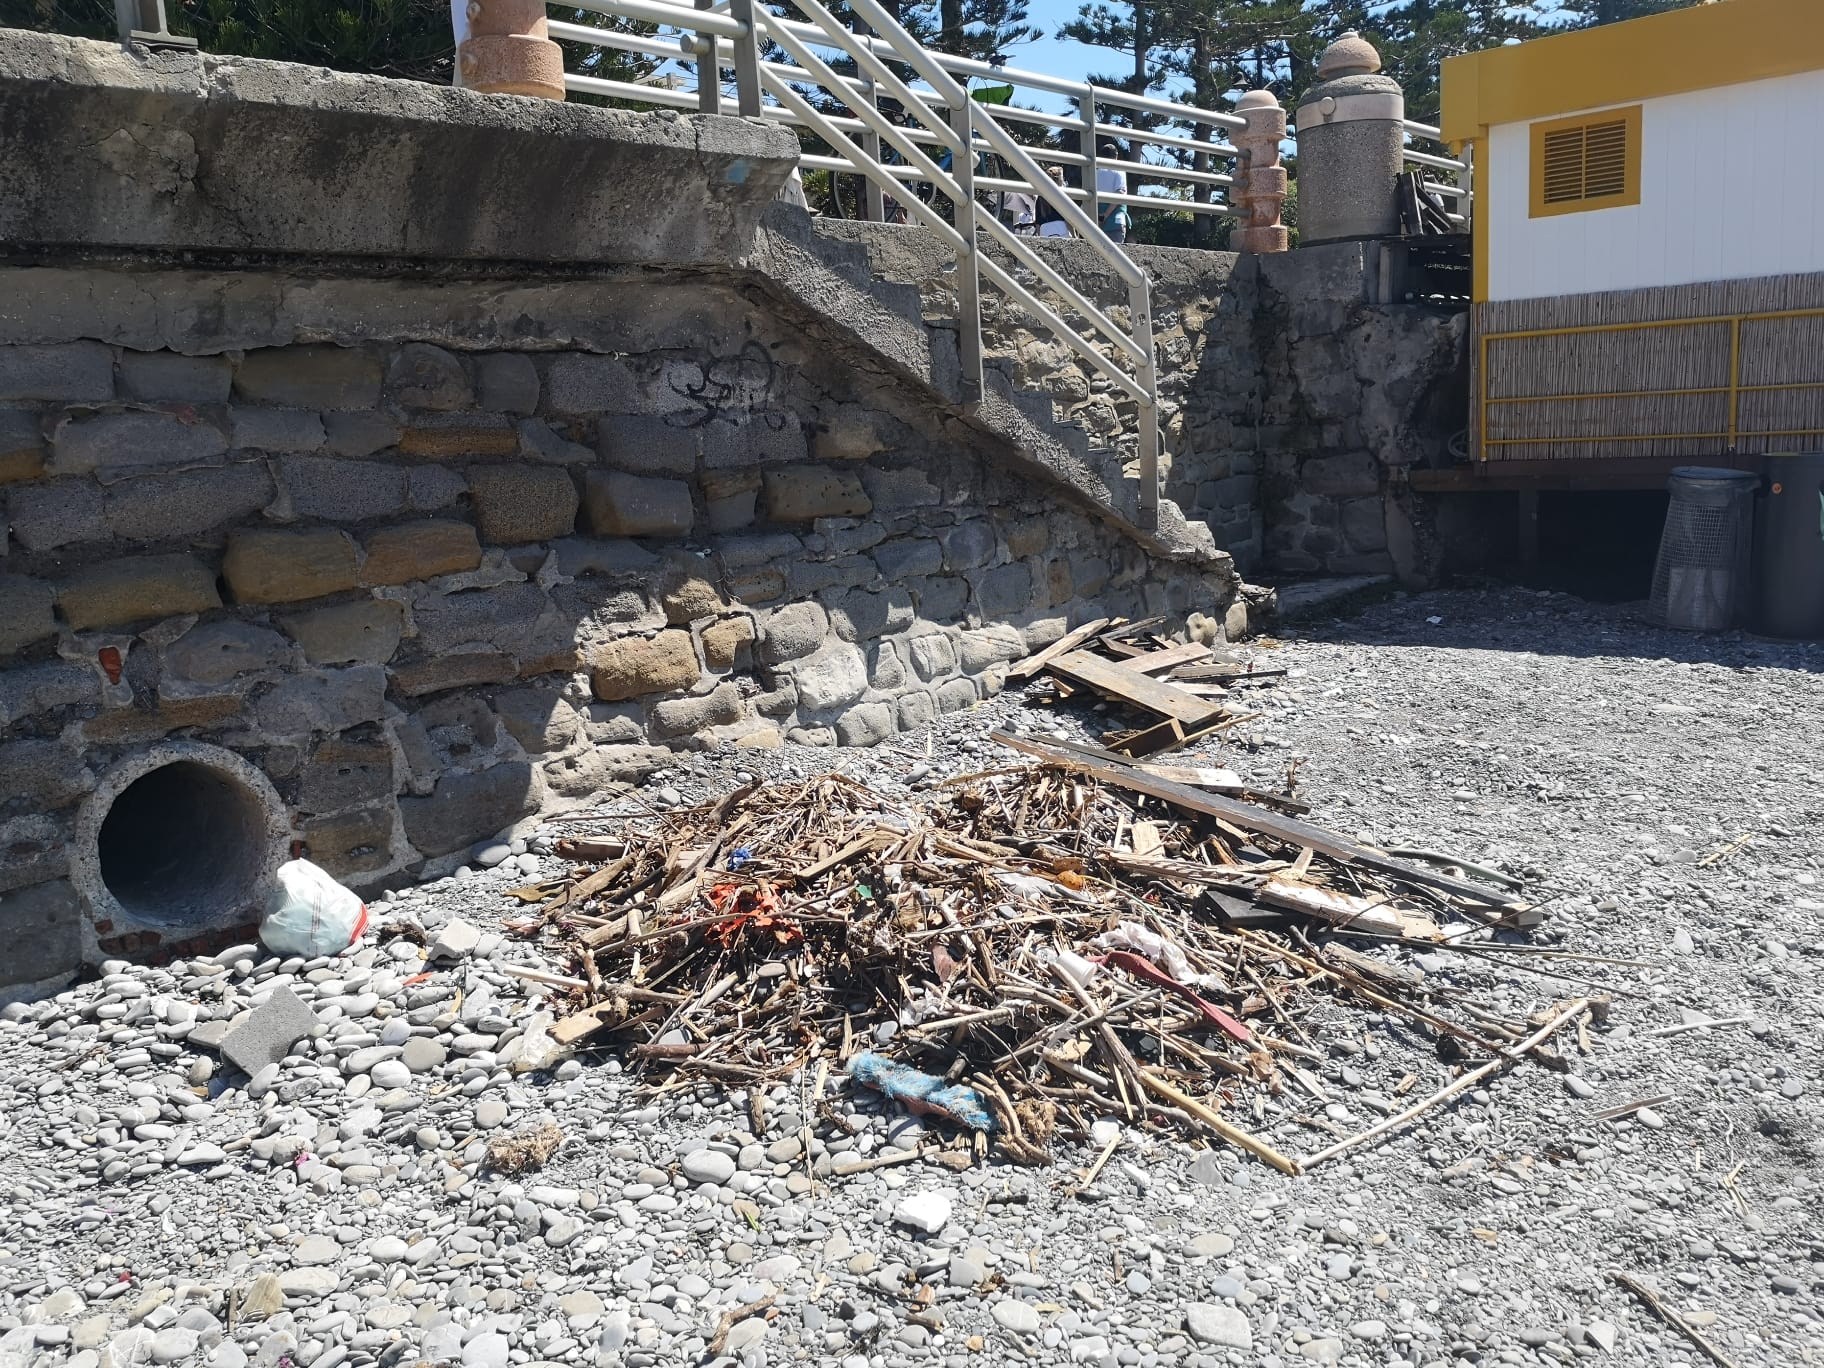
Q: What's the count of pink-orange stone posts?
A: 2